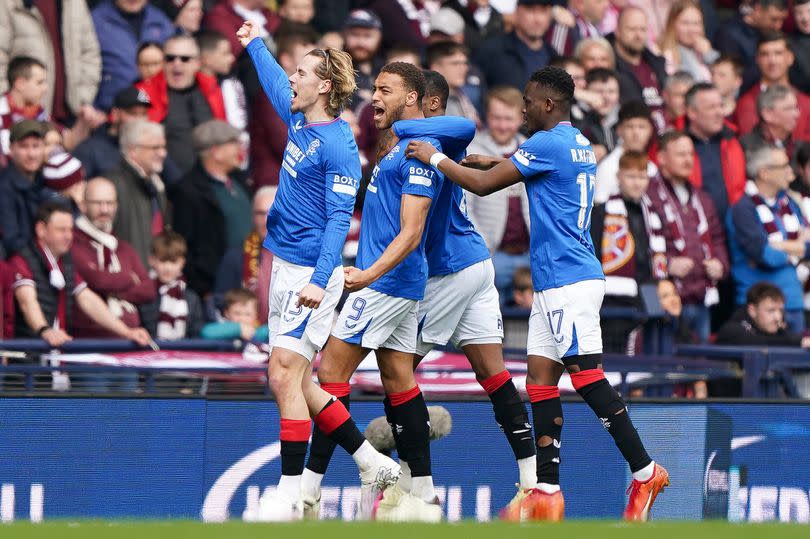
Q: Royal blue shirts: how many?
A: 4